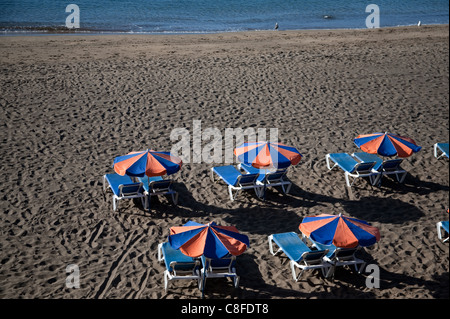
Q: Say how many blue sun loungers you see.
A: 12